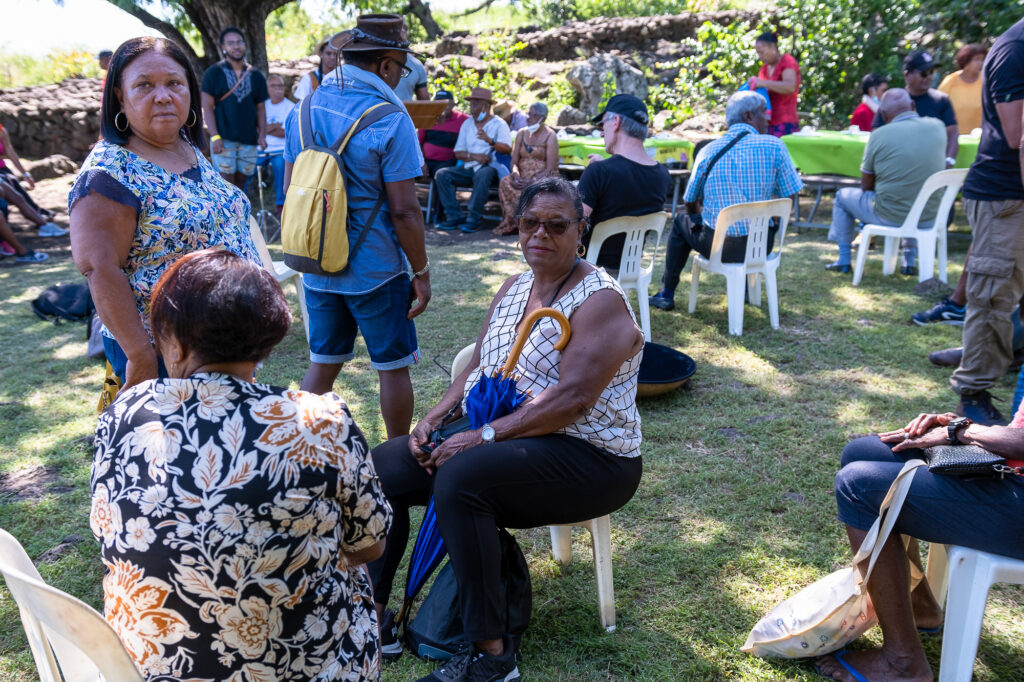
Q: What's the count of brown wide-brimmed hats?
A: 2